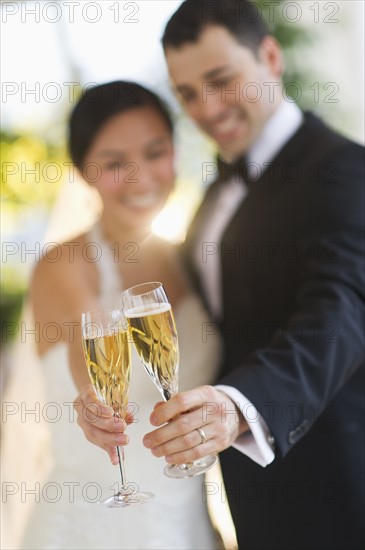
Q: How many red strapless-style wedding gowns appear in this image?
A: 0